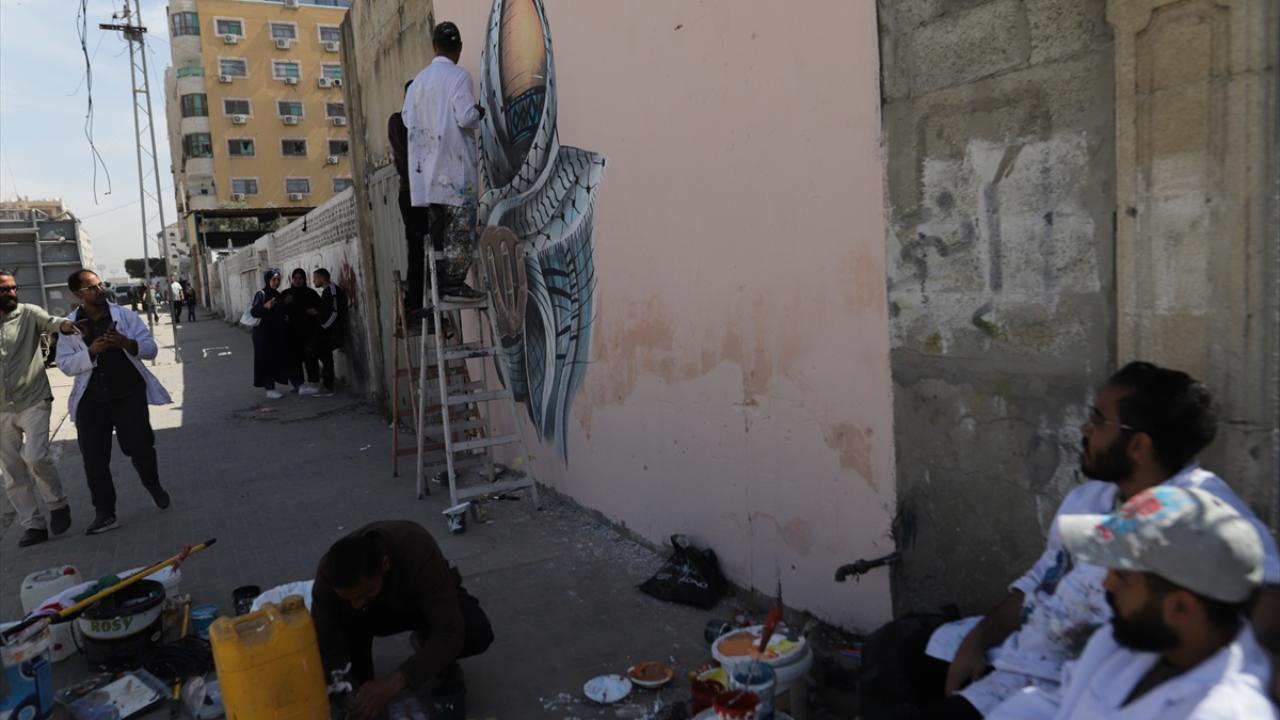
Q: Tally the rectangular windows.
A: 15